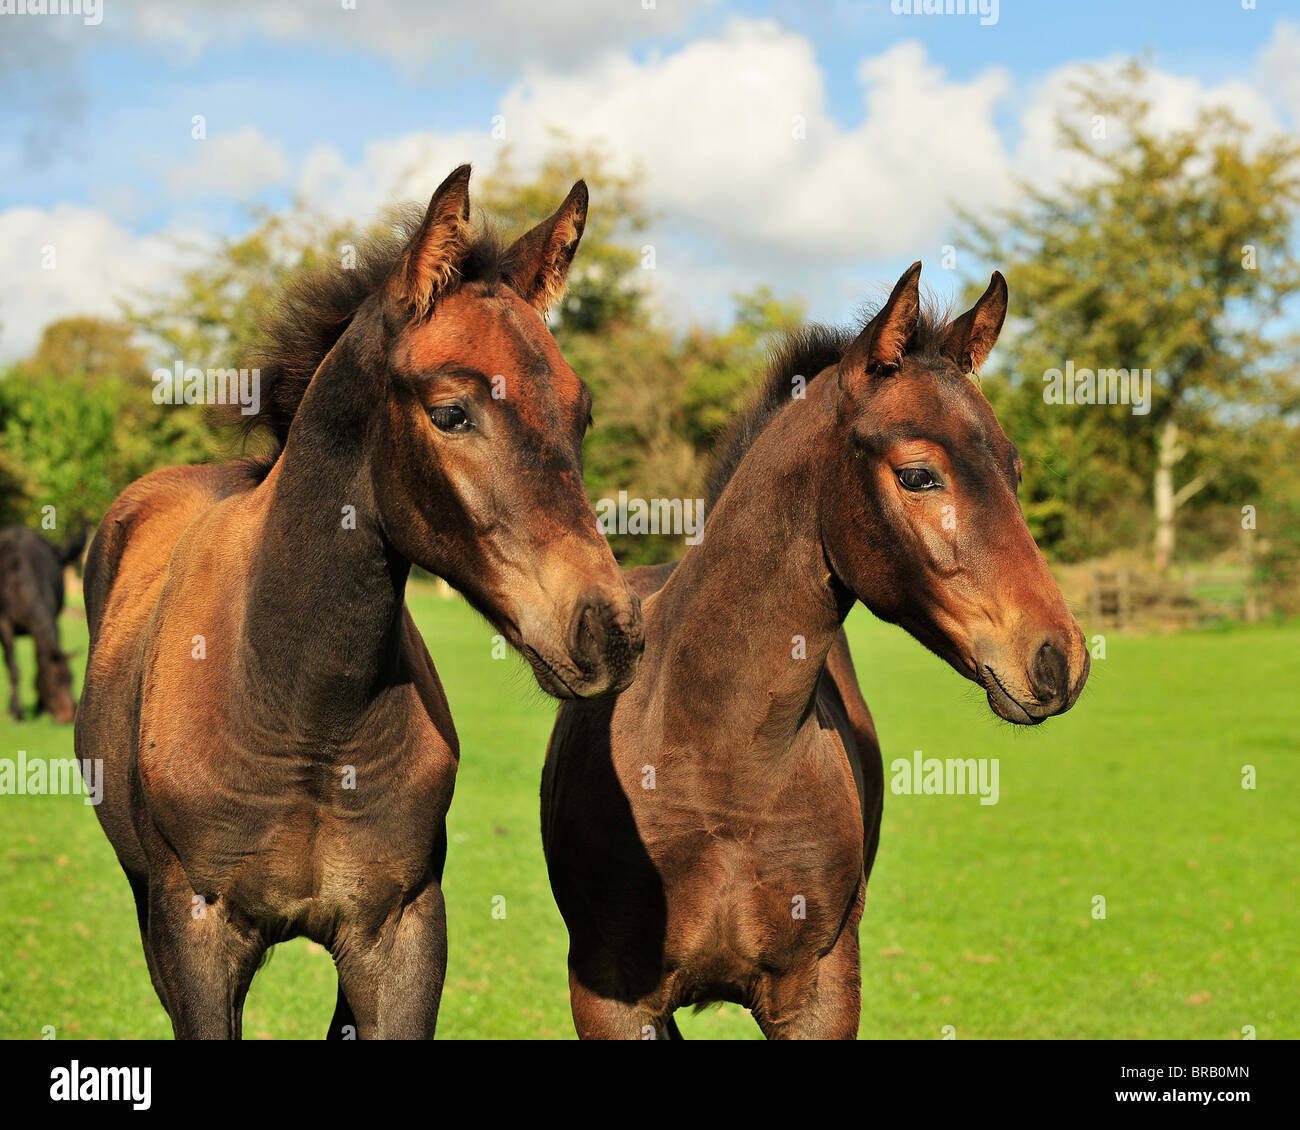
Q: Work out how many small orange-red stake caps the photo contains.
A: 0